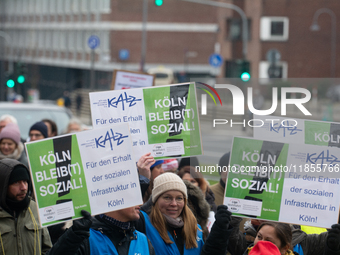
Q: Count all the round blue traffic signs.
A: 2